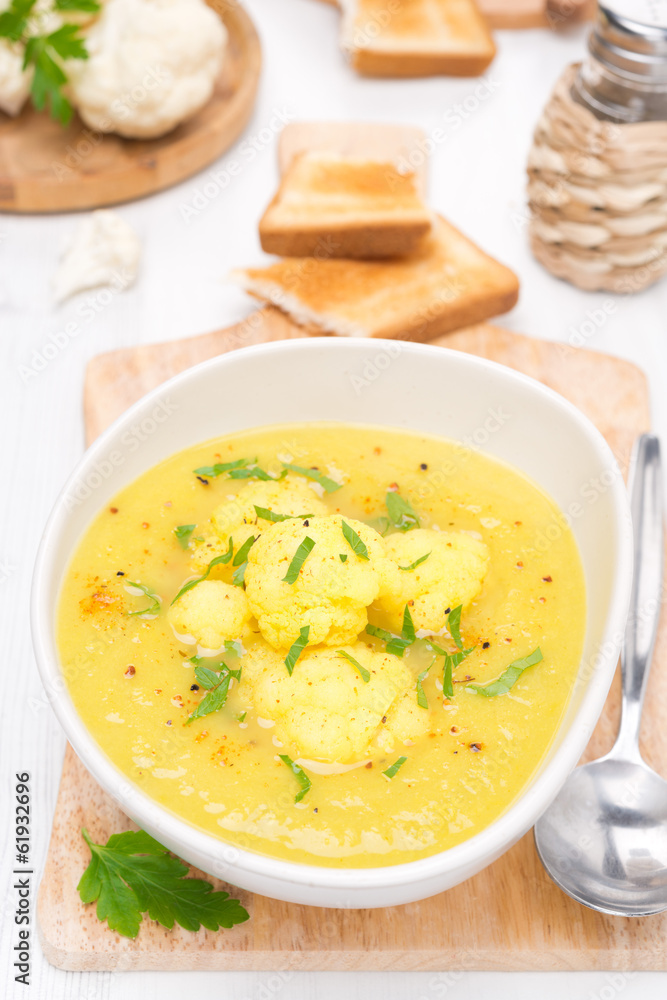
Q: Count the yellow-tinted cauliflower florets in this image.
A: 5